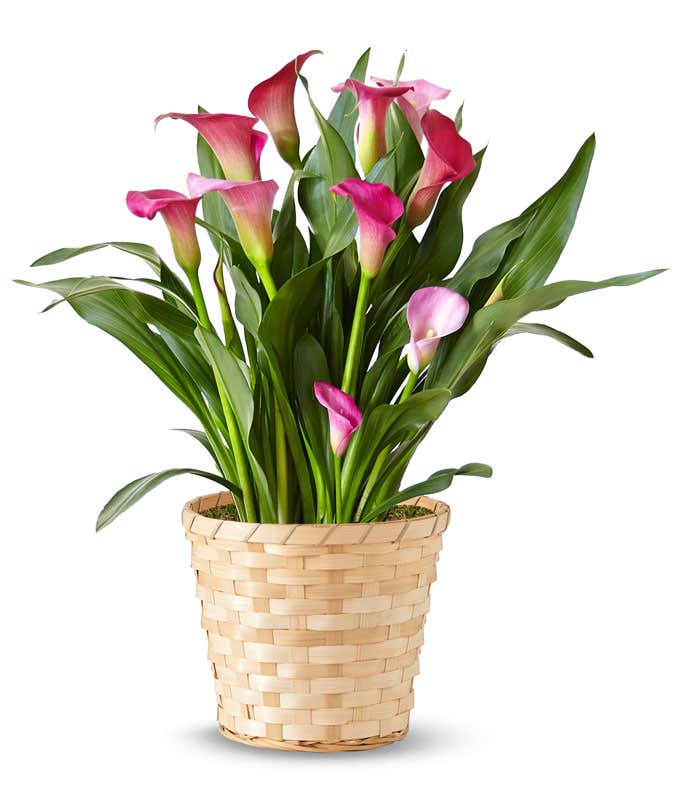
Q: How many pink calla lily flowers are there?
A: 10